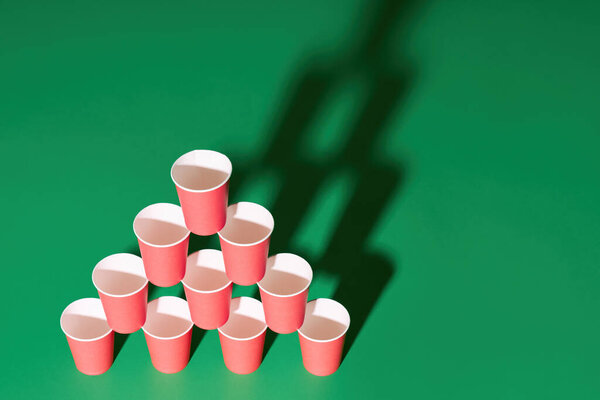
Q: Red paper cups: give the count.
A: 10